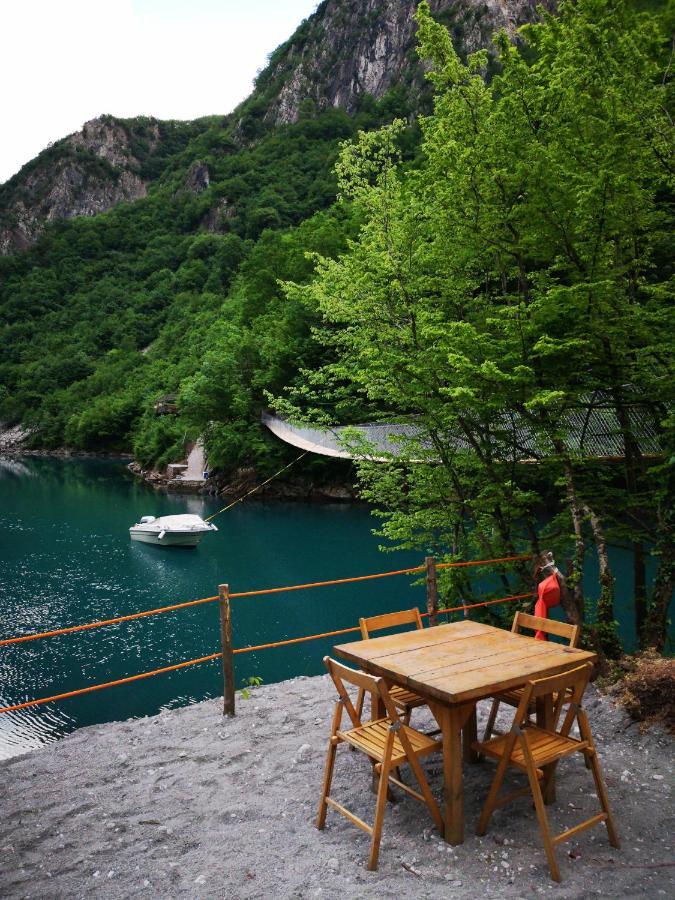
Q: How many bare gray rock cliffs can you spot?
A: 2